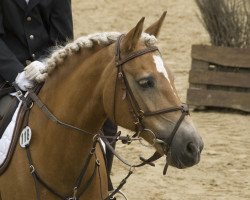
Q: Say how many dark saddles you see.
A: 1